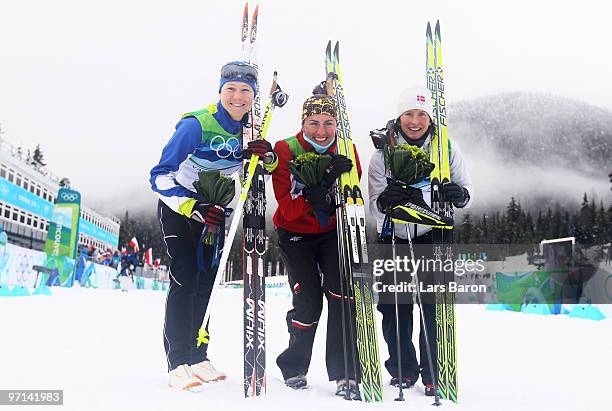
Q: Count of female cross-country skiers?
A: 3